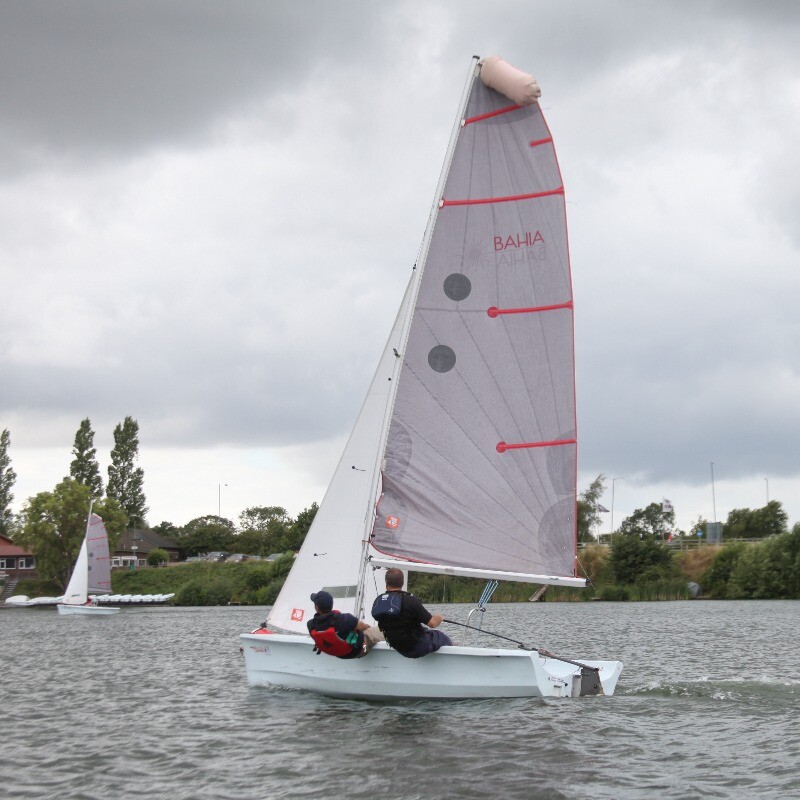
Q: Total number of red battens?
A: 5